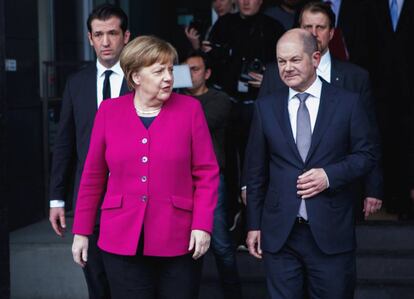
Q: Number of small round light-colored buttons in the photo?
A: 4